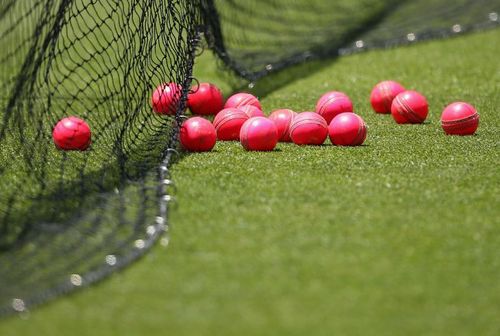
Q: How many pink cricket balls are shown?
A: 15